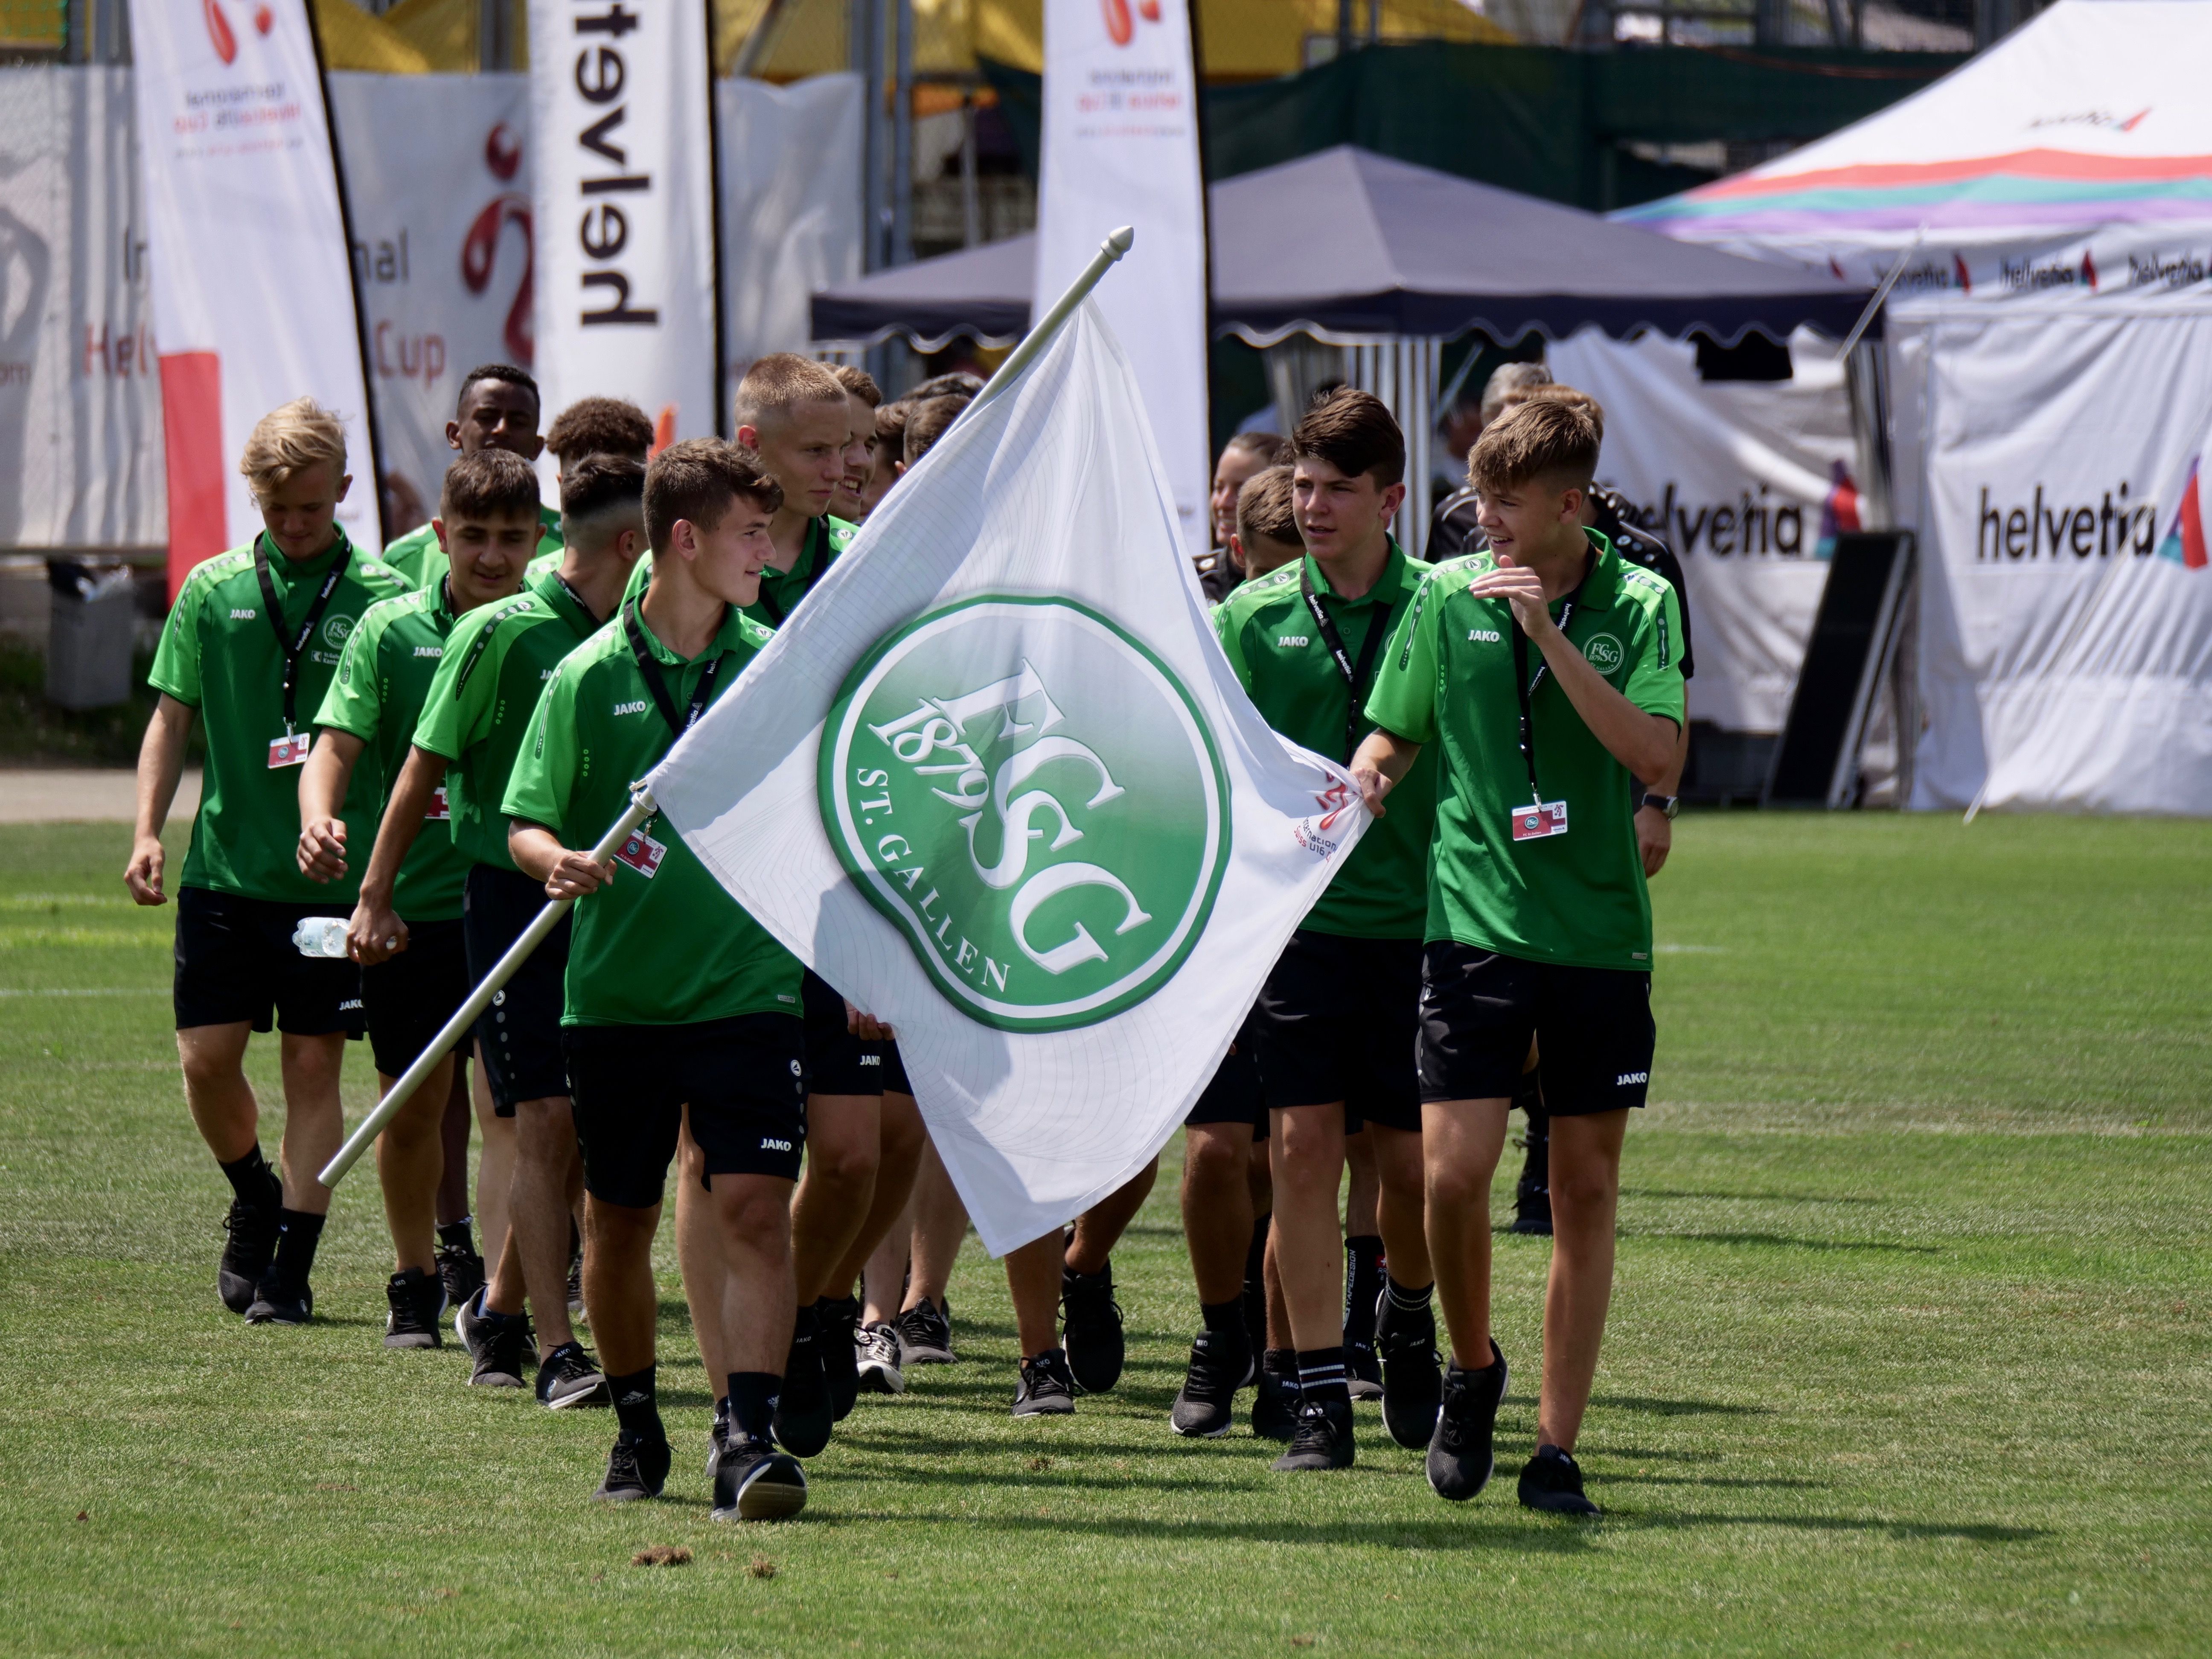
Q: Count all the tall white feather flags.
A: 3